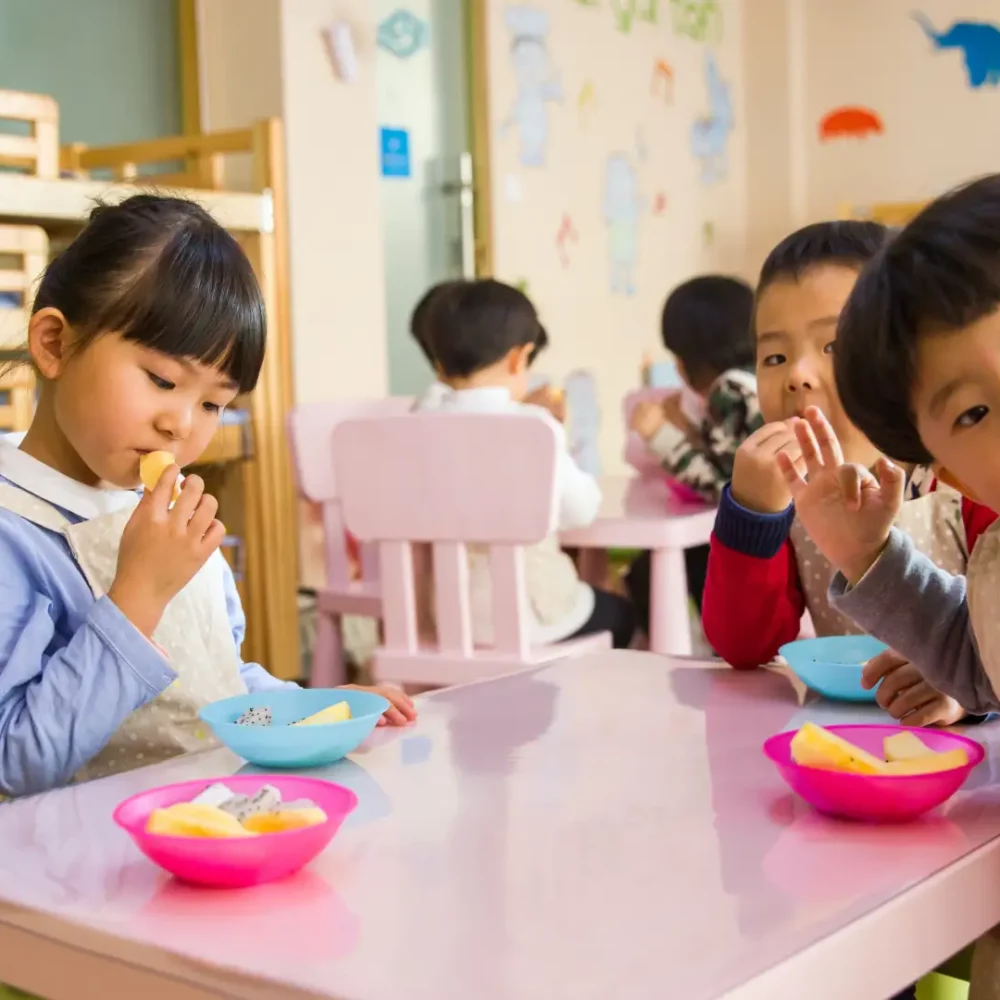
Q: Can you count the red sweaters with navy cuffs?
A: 1